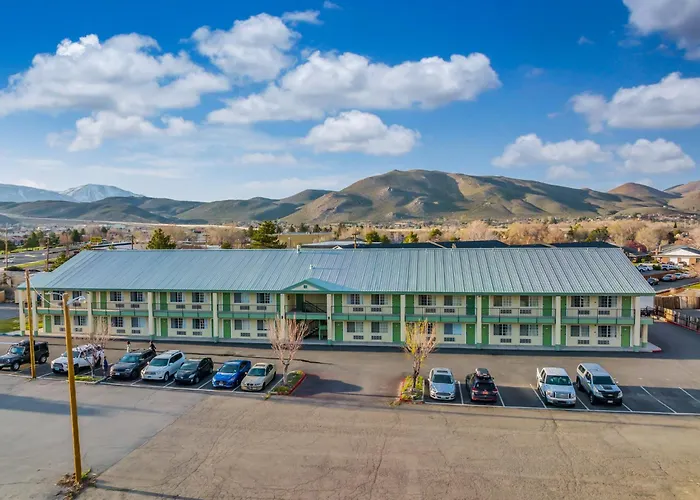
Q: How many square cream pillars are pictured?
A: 12